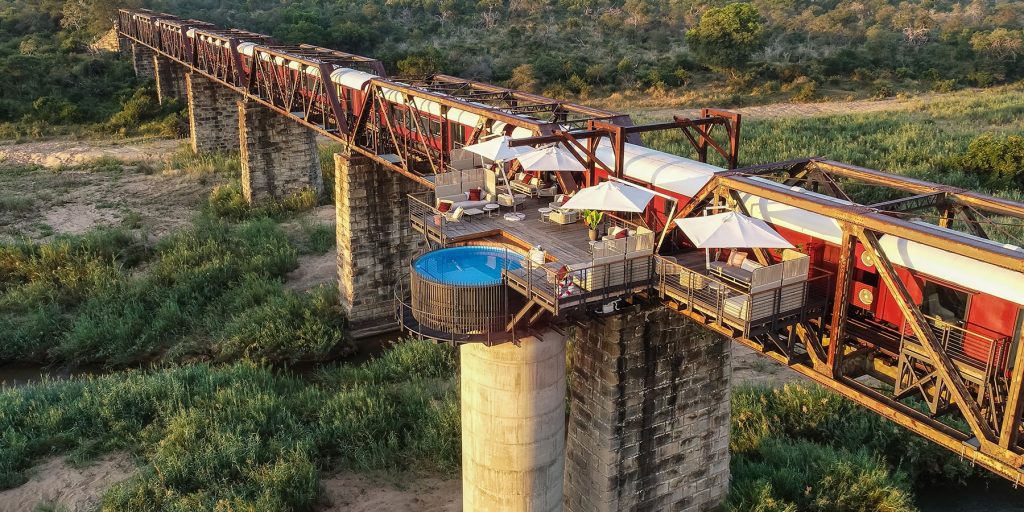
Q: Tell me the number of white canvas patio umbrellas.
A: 4